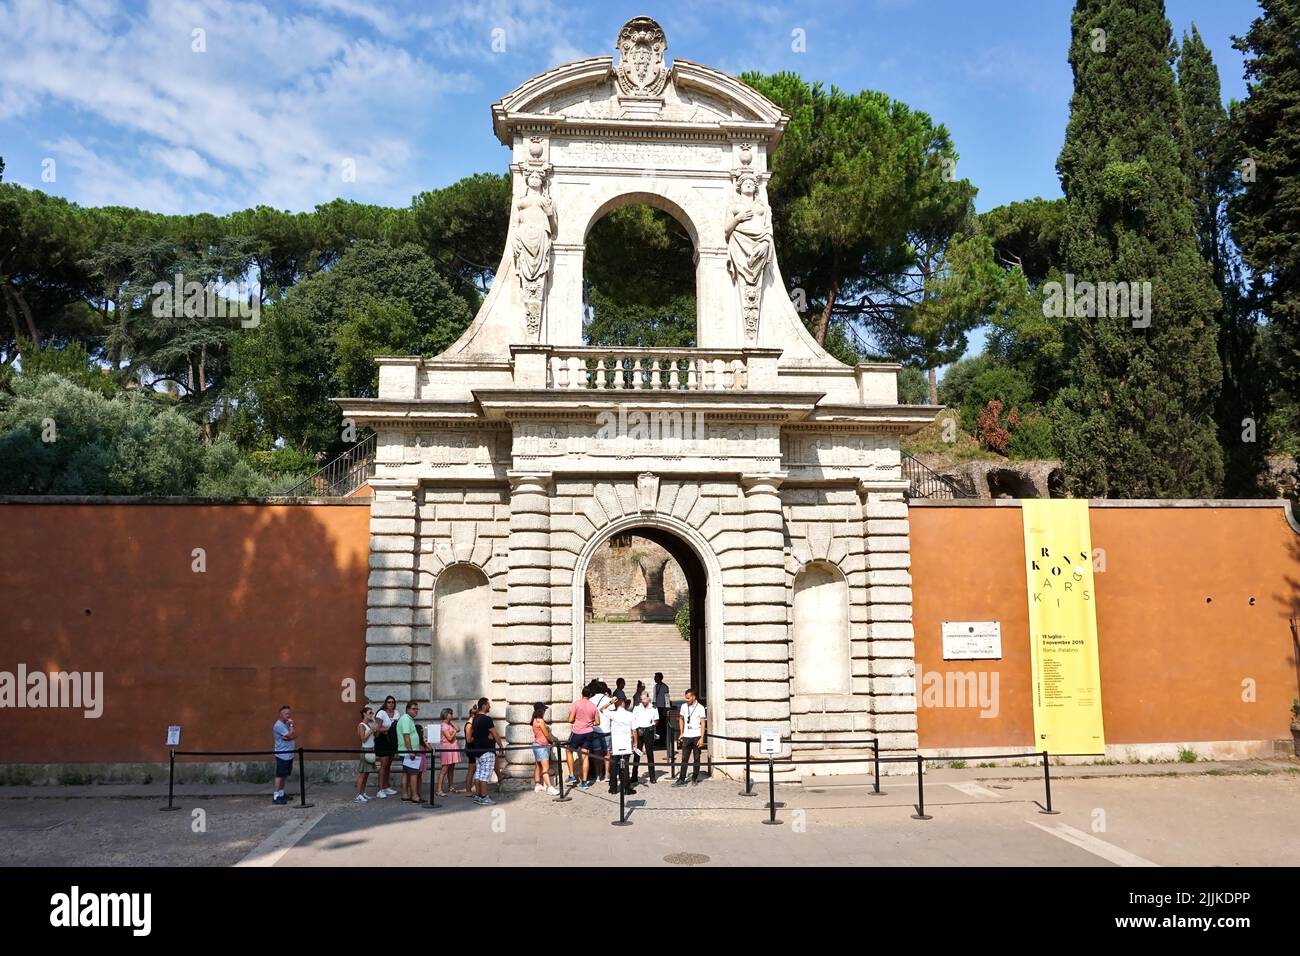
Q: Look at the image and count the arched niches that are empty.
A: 2